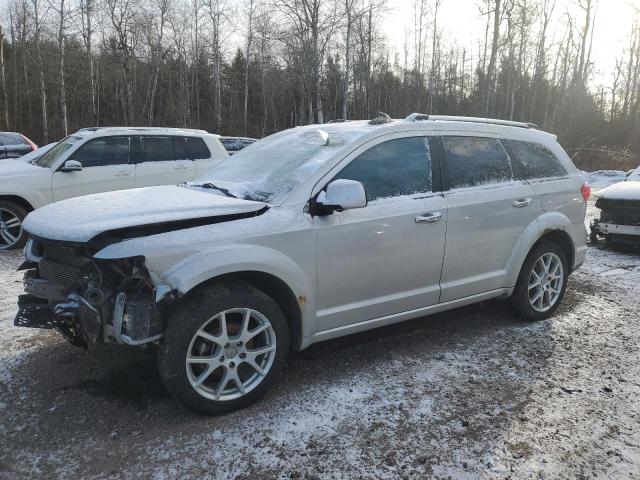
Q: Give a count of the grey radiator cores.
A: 1